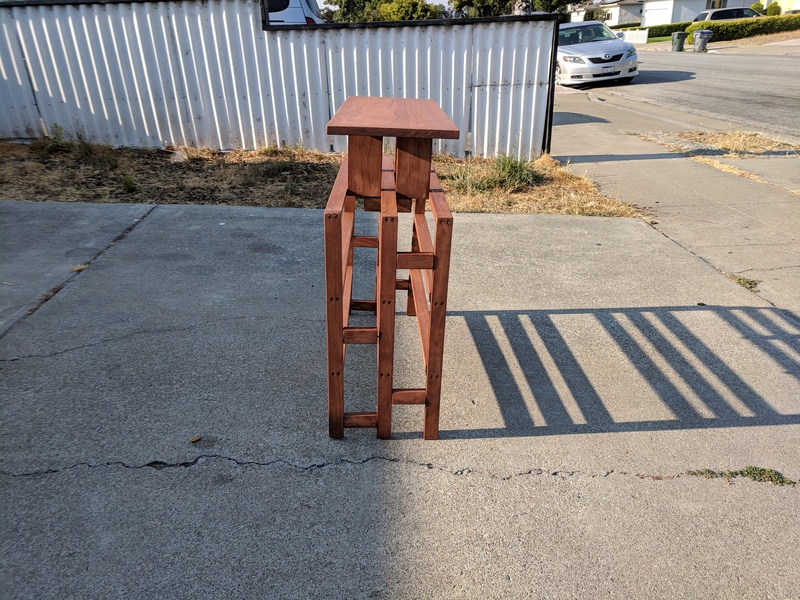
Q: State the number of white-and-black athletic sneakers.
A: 0